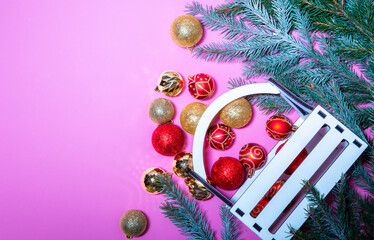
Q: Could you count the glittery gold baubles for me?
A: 5